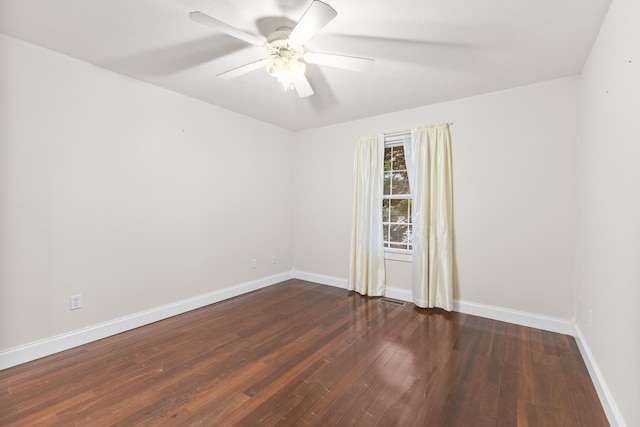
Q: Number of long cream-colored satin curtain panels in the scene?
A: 2